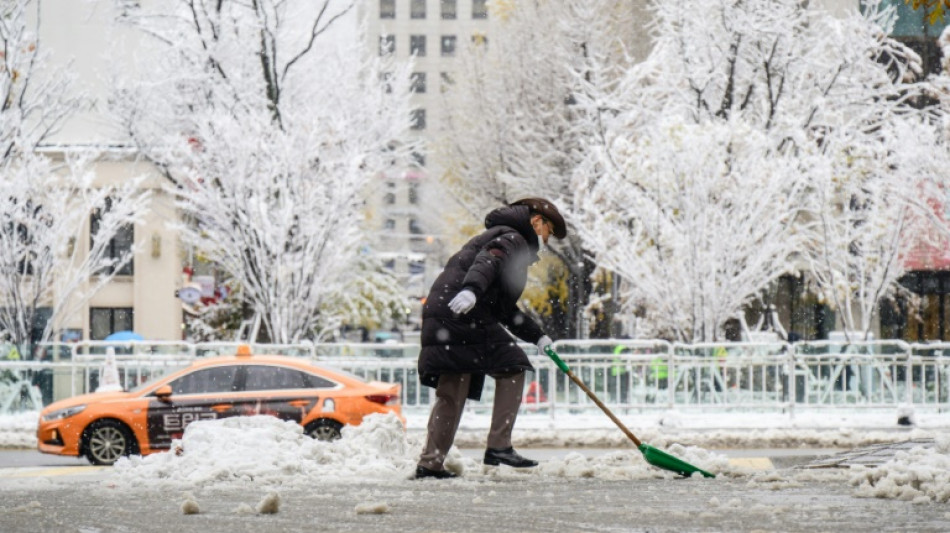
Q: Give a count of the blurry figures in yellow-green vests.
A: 2